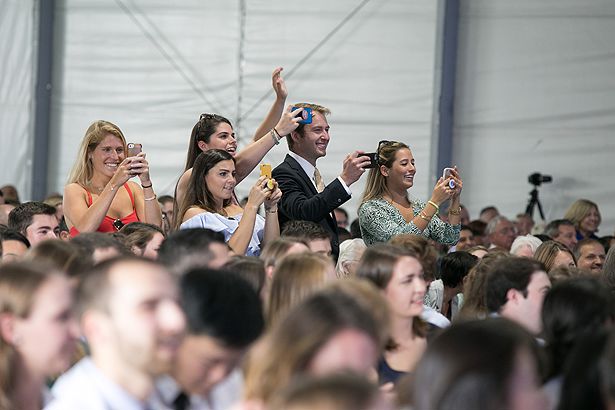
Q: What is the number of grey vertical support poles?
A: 2